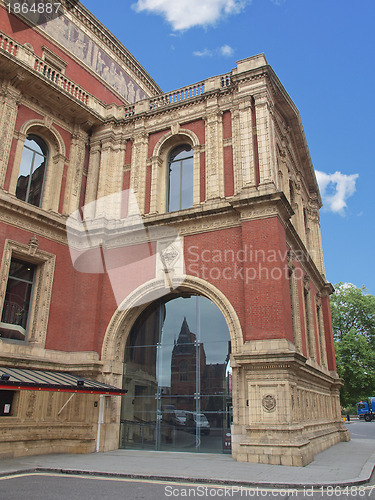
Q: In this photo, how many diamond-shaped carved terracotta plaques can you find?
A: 1